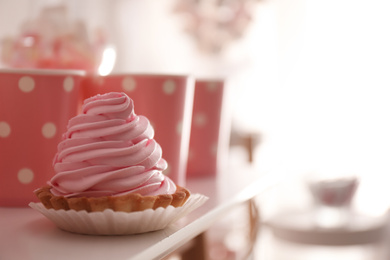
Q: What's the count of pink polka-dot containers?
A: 3